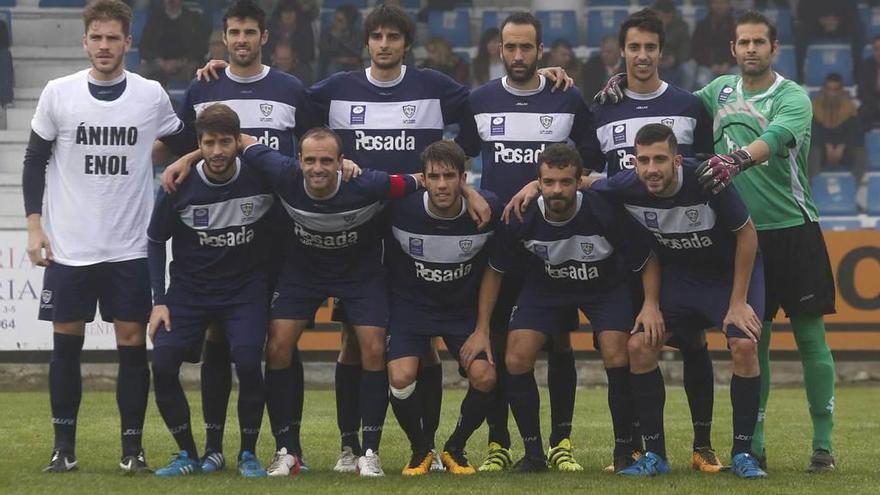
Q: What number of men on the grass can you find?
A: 11